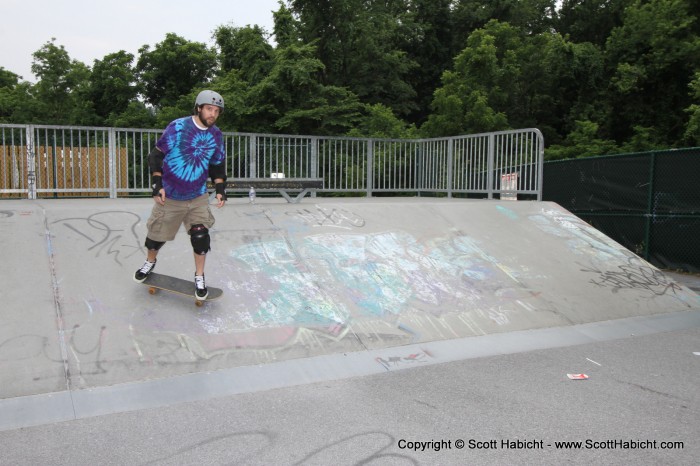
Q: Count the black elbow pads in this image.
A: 2